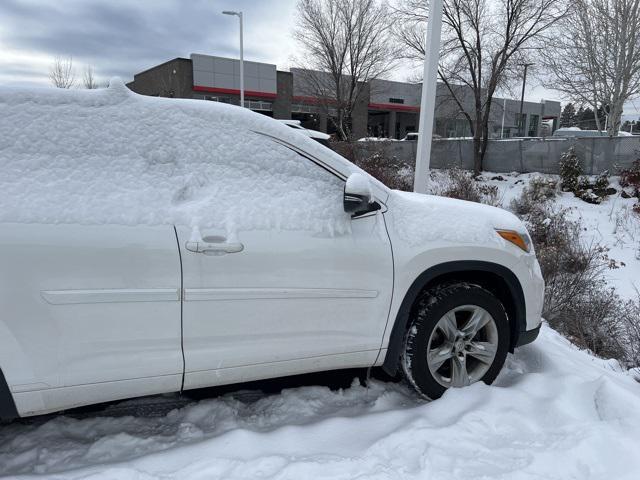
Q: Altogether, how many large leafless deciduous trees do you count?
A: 3